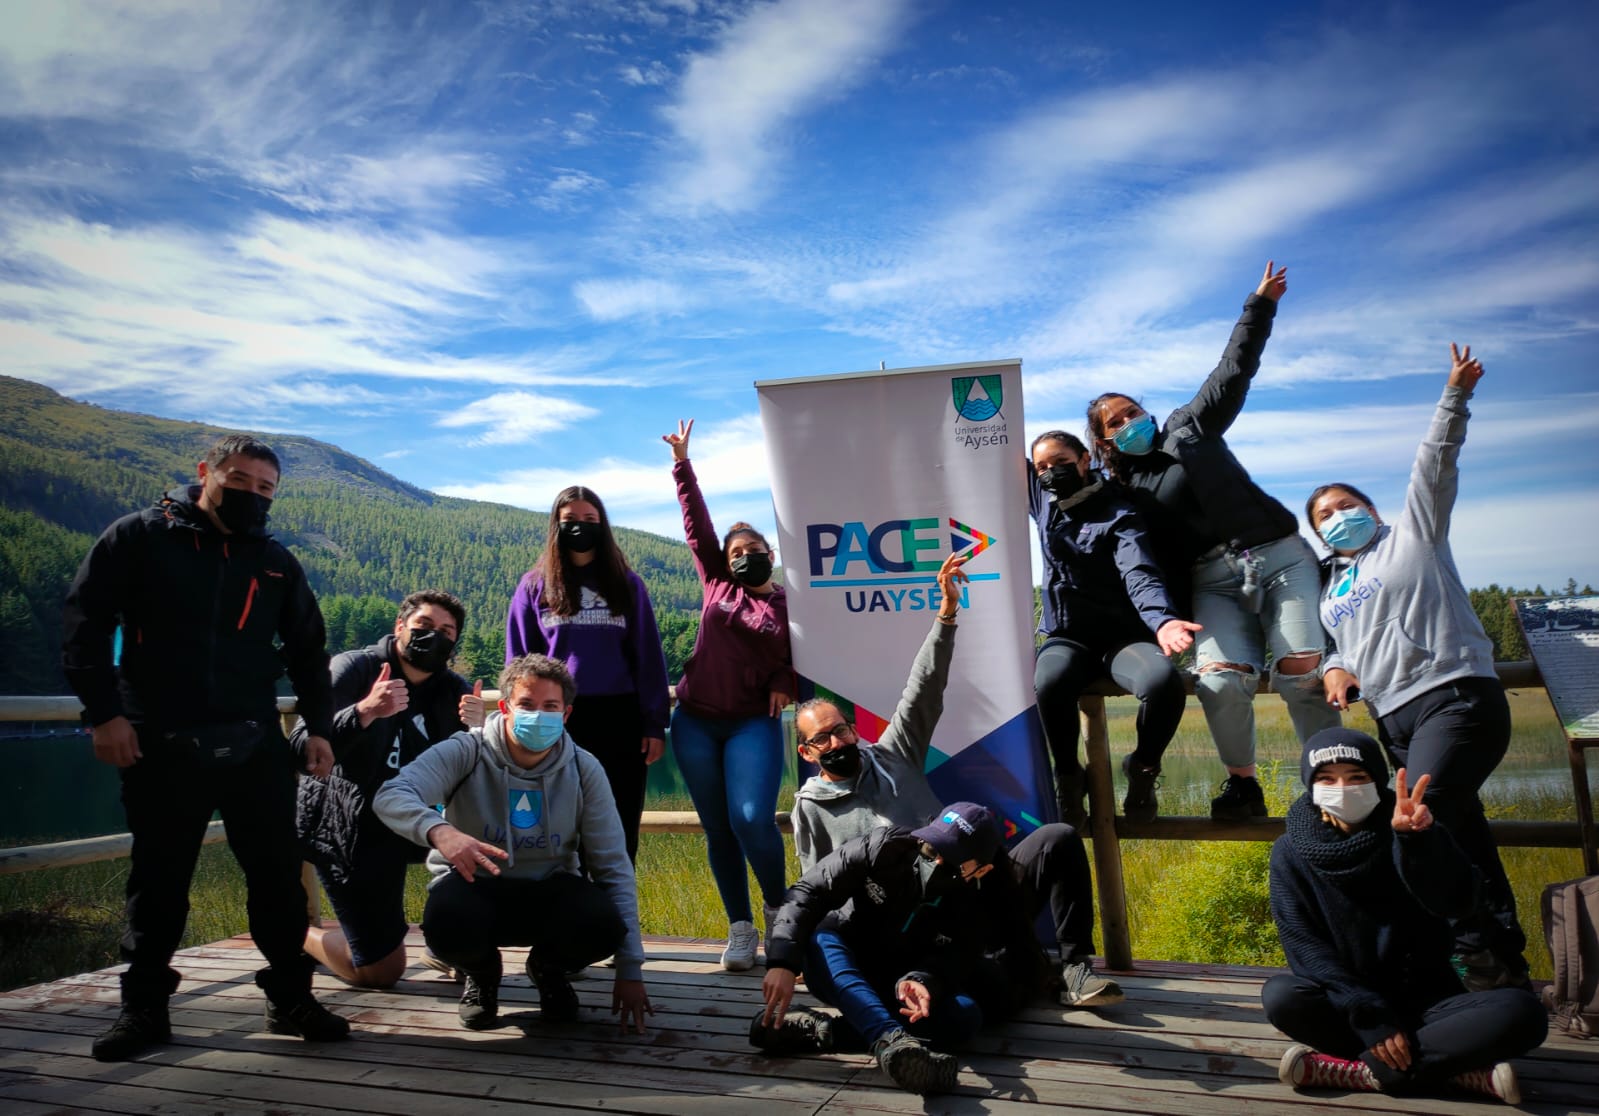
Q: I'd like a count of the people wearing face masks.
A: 11